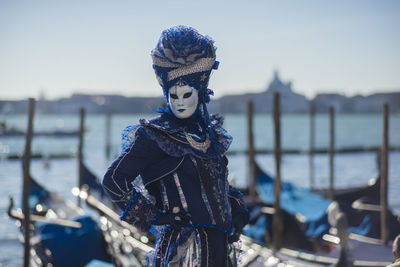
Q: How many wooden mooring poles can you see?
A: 8